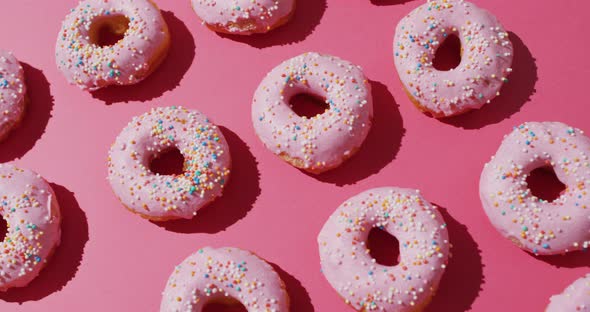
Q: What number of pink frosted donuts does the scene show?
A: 11